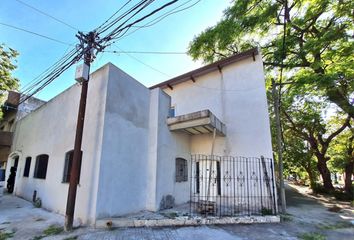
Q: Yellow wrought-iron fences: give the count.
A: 0